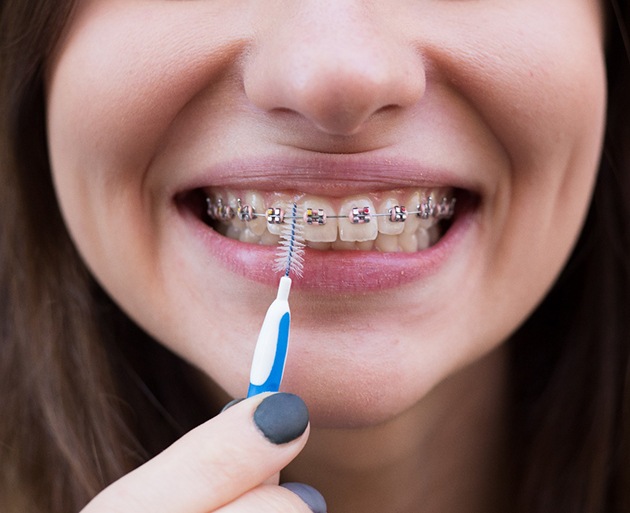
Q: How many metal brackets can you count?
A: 10